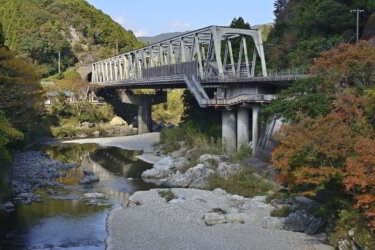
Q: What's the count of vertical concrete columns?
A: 4